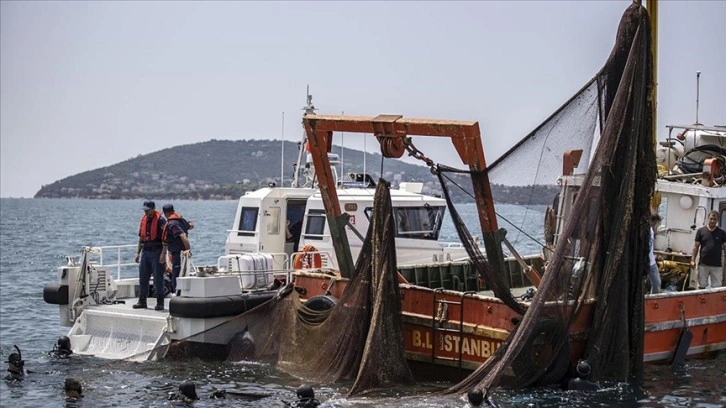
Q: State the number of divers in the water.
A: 7